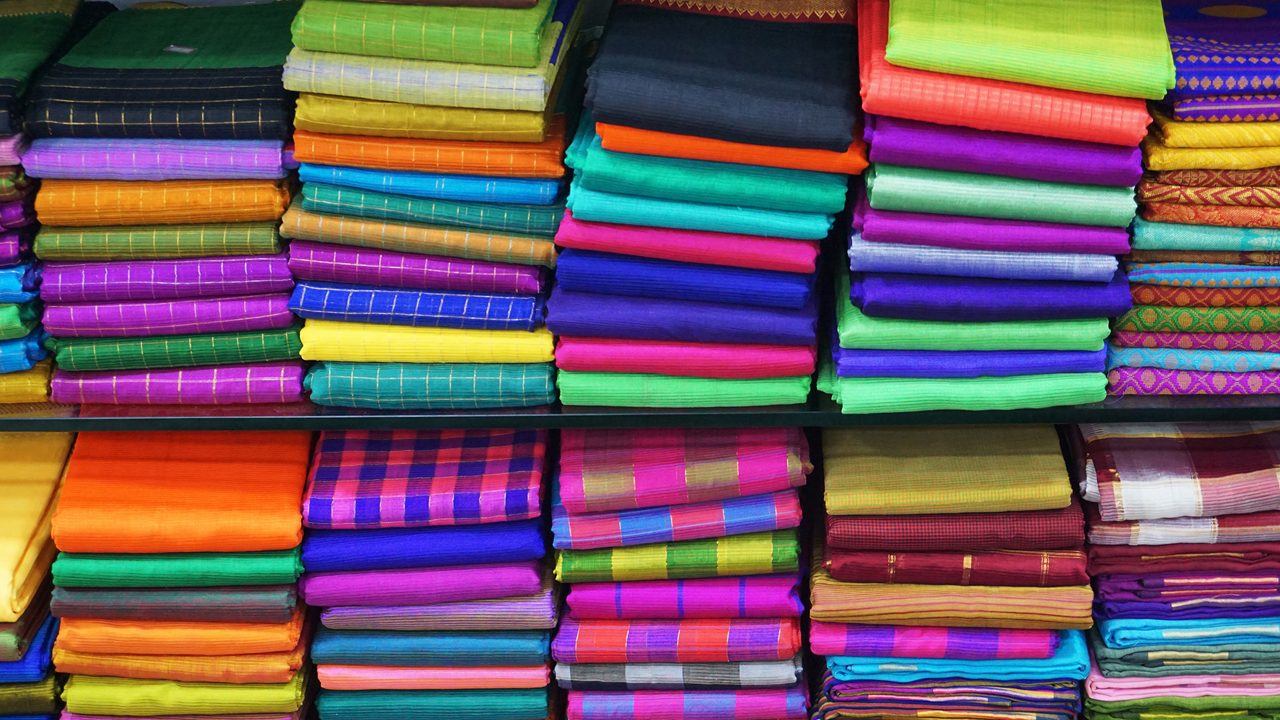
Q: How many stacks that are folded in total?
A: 12